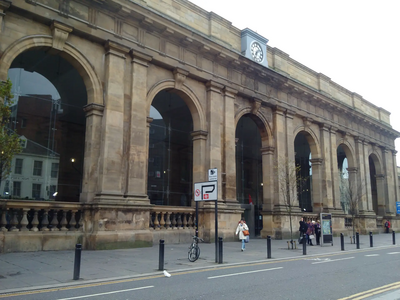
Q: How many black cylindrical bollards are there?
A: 9